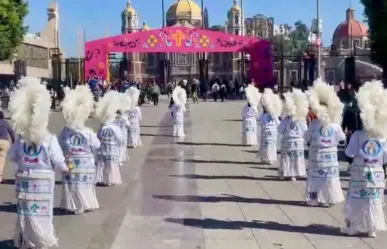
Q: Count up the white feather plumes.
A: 11